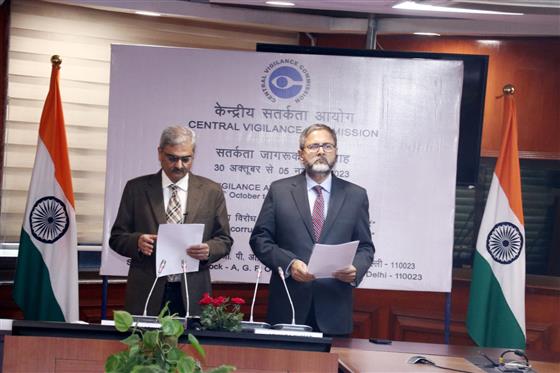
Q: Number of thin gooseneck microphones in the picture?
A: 4